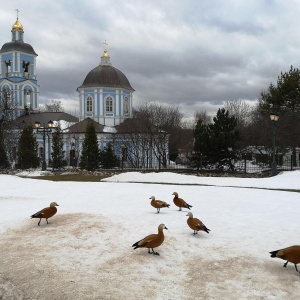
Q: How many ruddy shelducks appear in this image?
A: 6